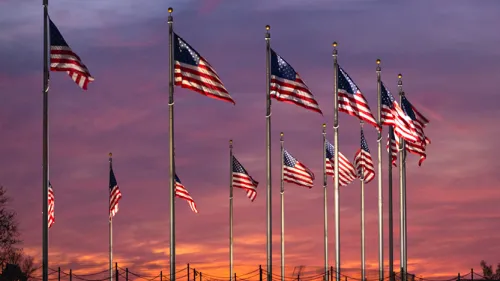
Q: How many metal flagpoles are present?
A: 13